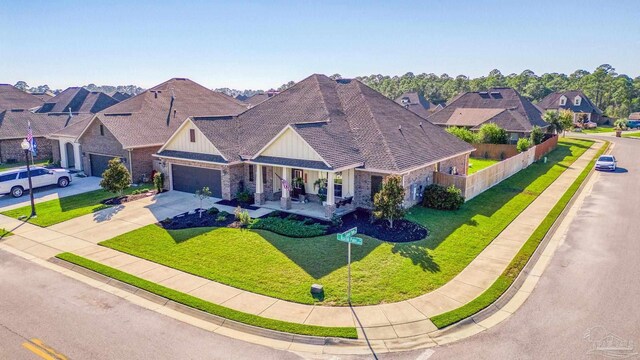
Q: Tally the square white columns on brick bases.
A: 3